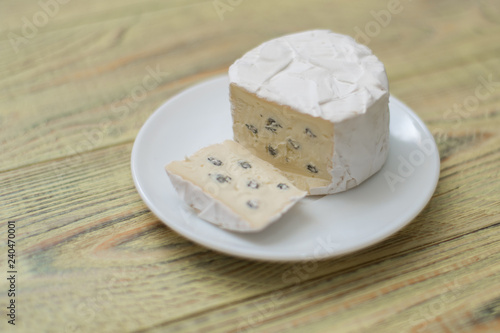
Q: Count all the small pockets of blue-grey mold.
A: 12